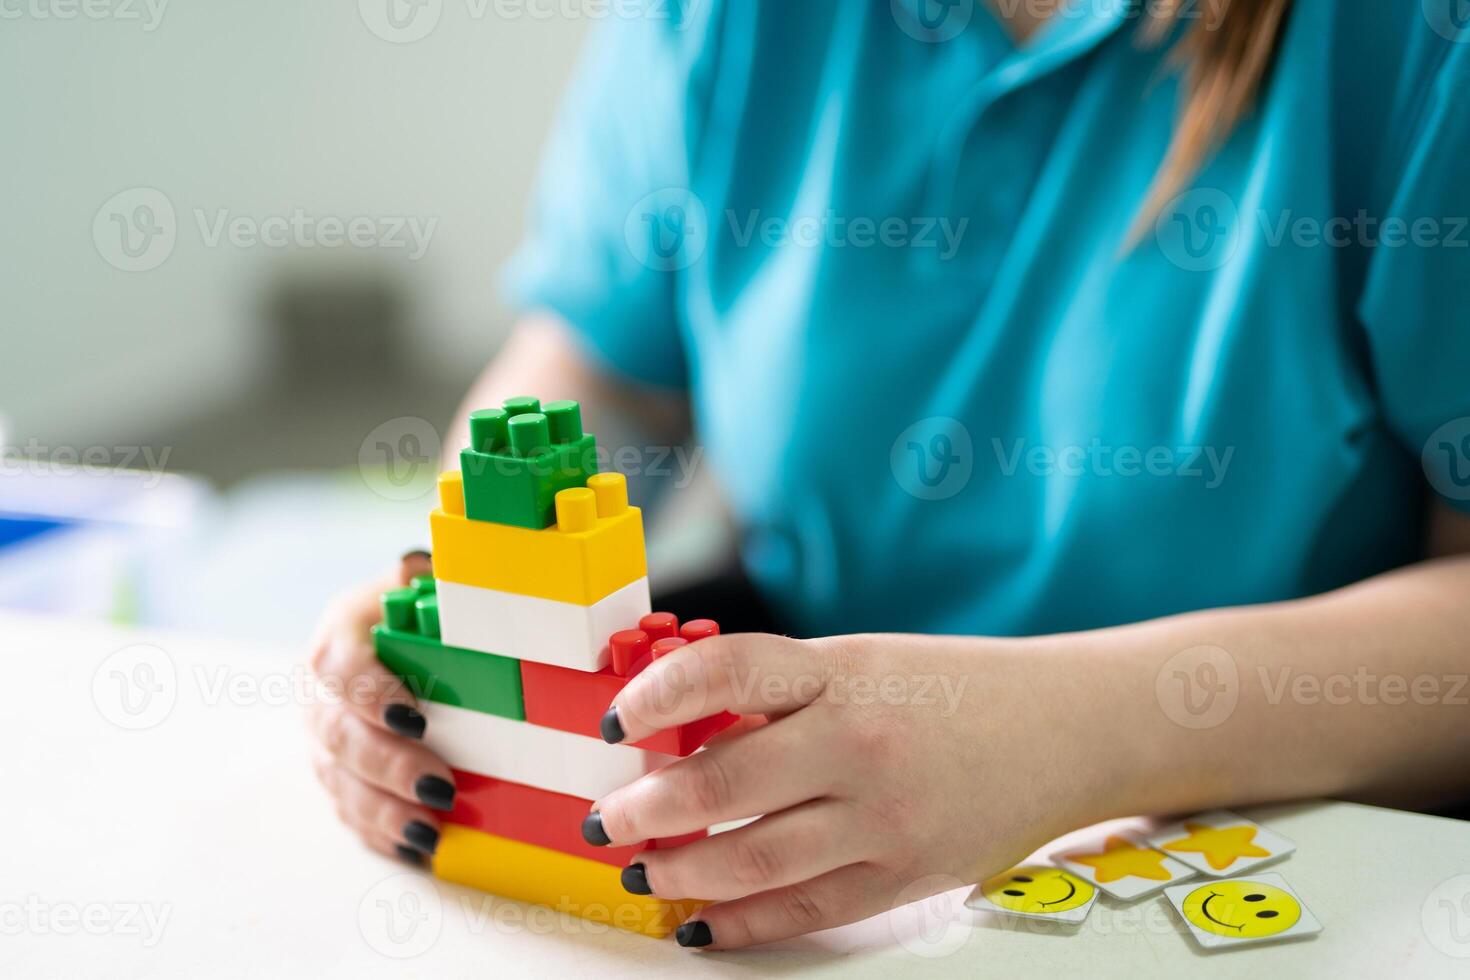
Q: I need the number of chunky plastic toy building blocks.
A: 8